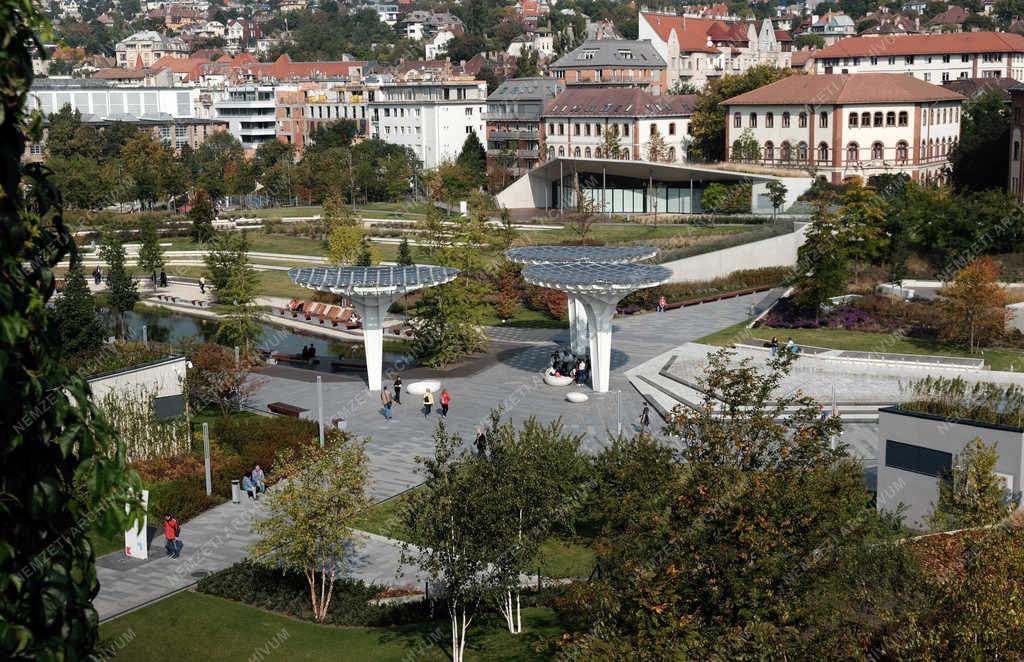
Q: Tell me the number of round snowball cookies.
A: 0